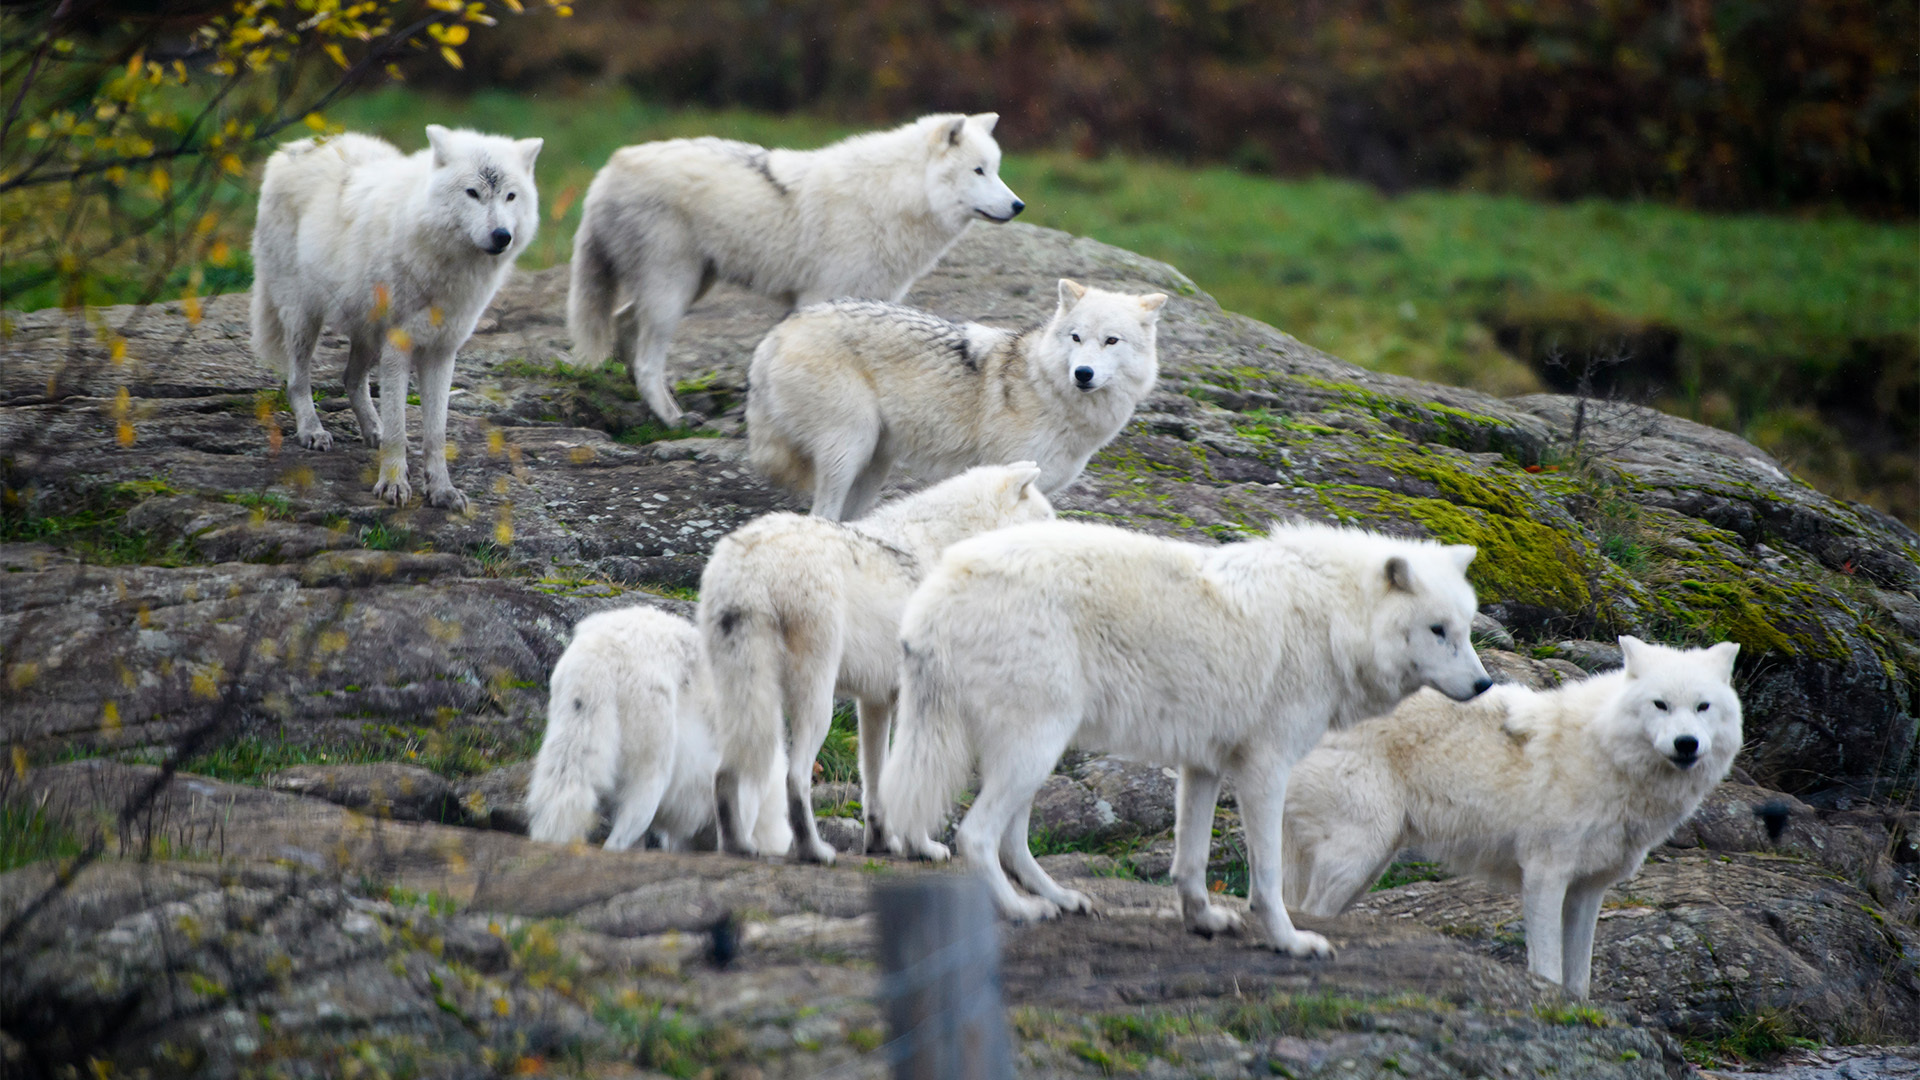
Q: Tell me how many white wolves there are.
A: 7